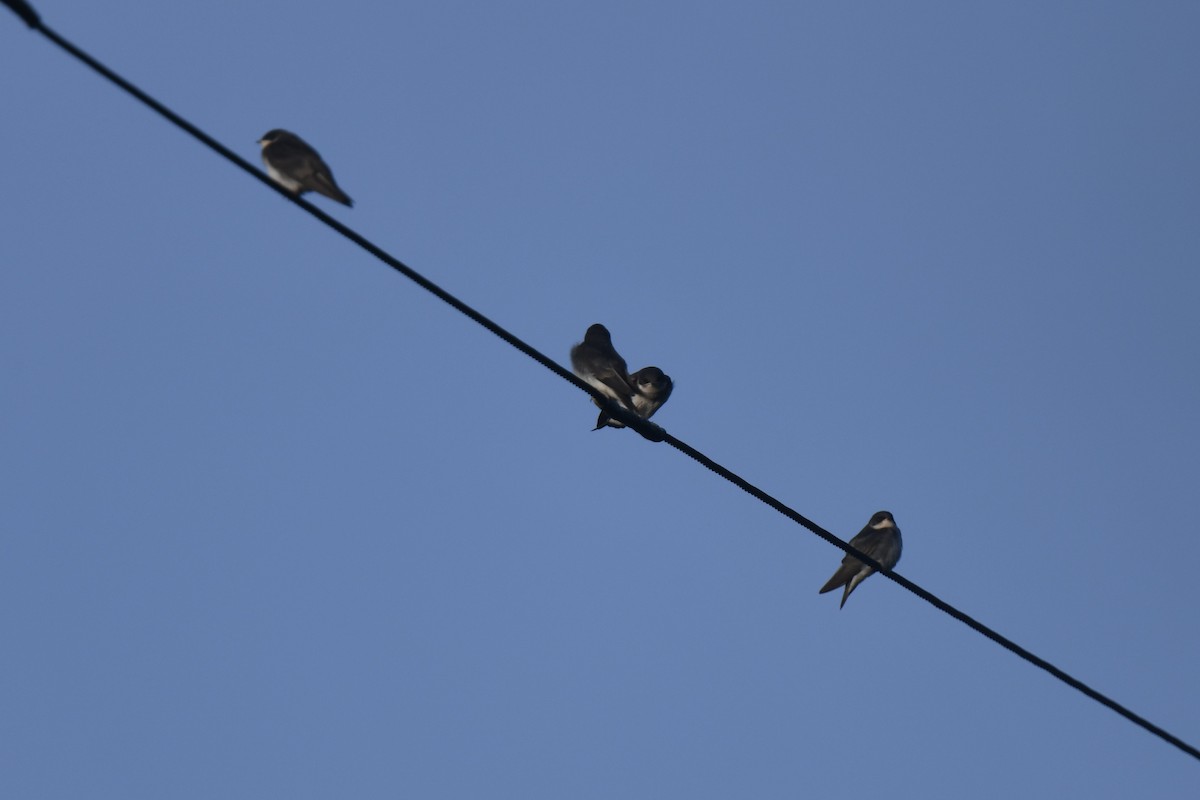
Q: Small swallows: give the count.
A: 4